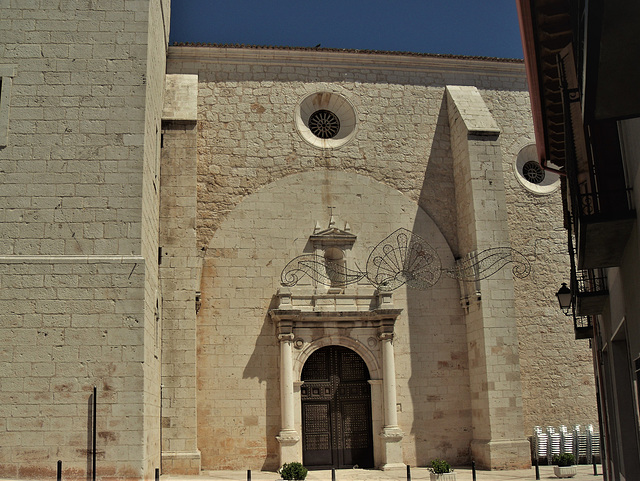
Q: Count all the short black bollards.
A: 8